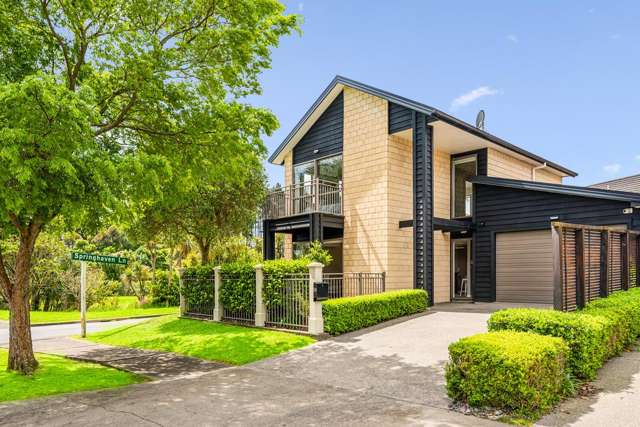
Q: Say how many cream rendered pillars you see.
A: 4